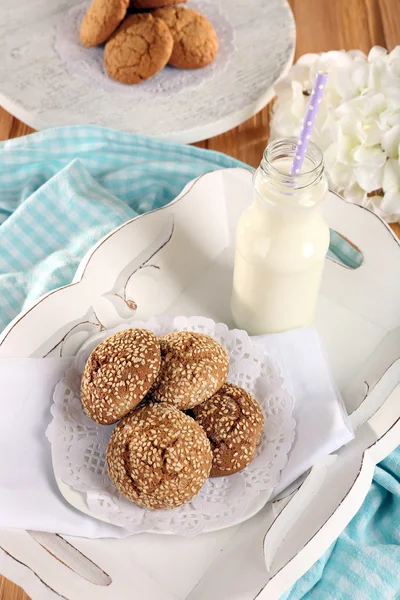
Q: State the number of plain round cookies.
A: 4